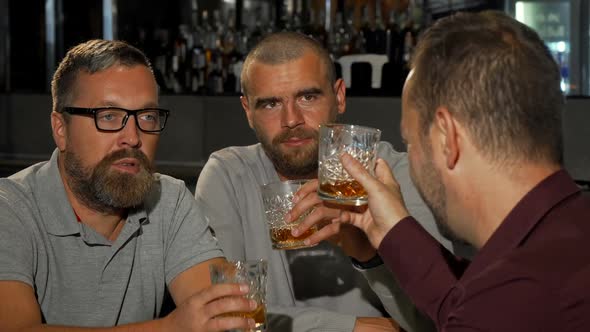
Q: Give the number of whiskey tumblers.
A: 3